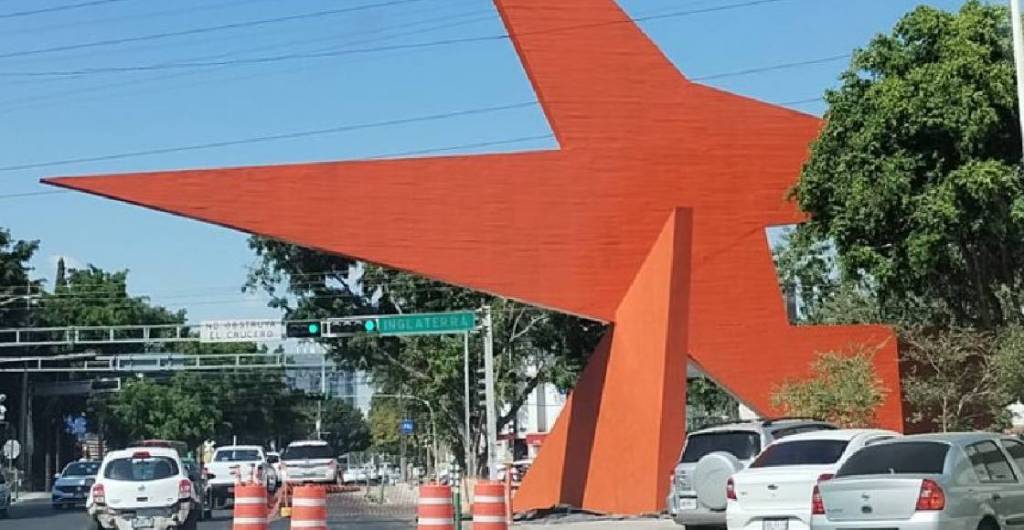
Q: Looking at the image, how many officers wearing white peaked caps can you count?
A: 0